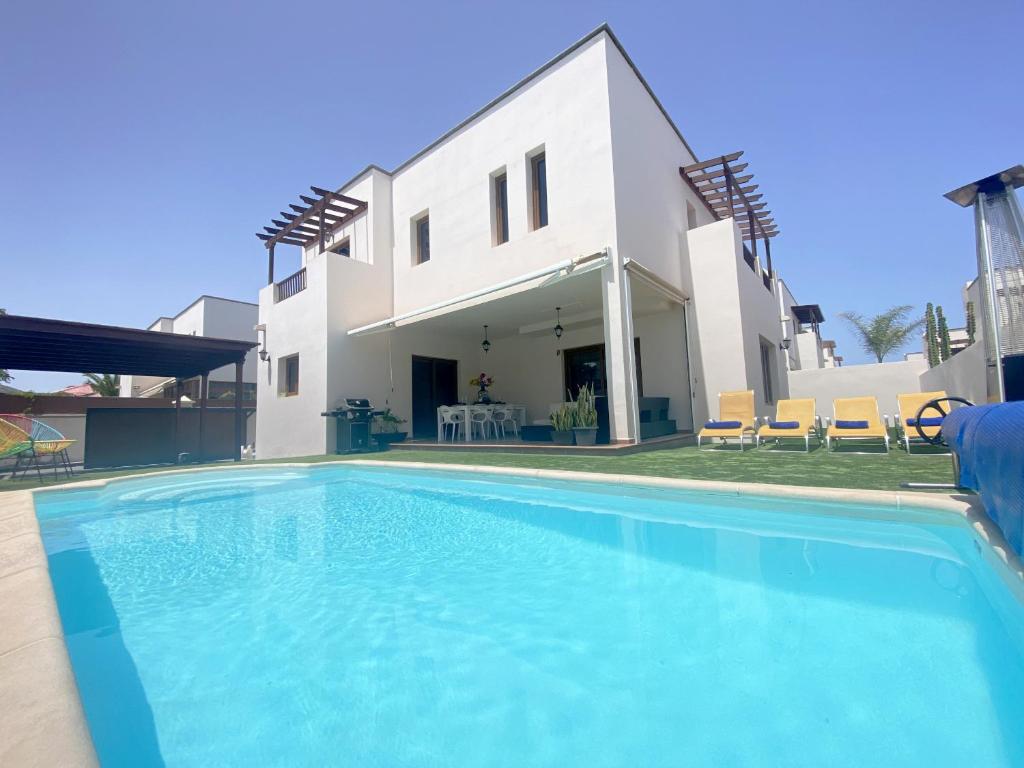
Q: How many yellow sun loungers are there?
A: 4